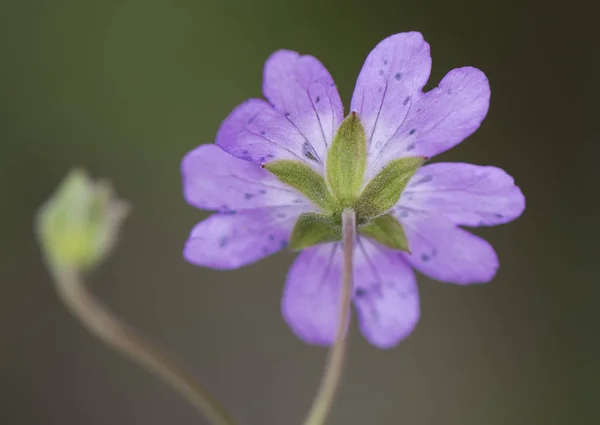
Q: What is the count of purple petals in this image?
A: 5